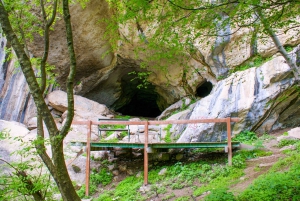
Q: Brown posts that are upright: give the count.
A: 3